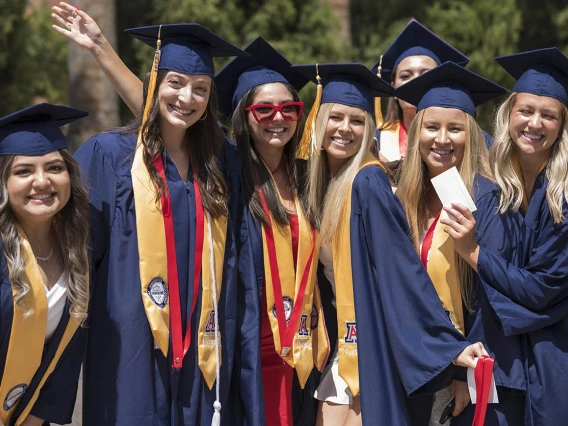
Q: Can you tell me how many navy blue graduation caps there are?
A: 7